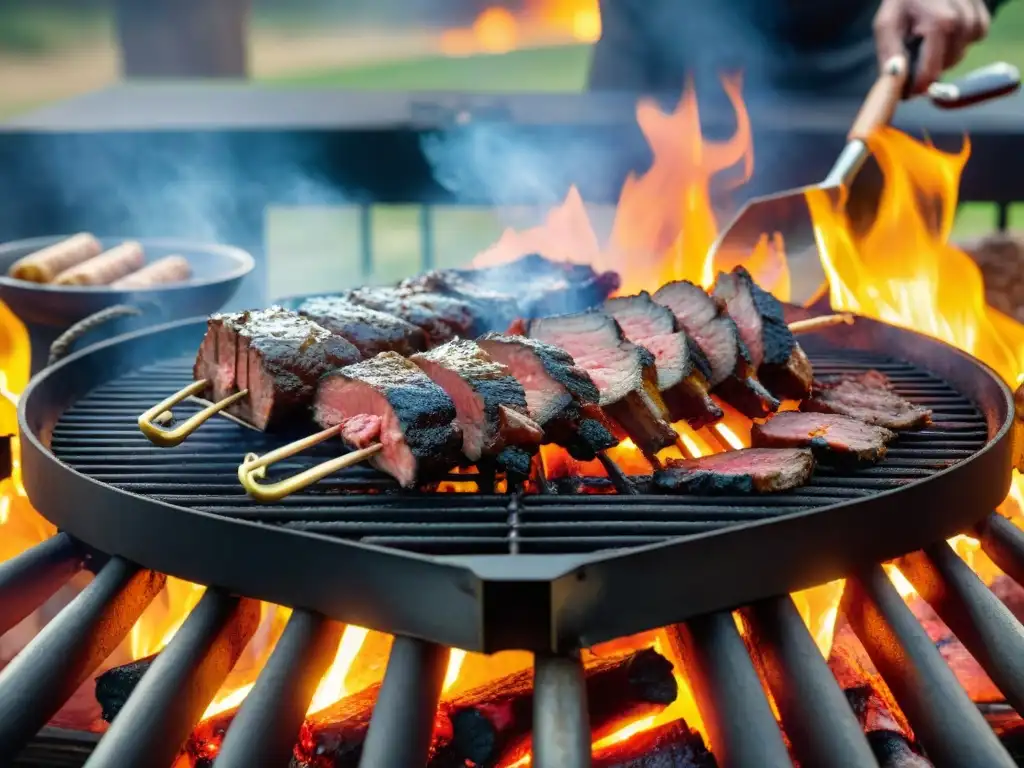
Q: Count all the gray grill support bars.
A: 11